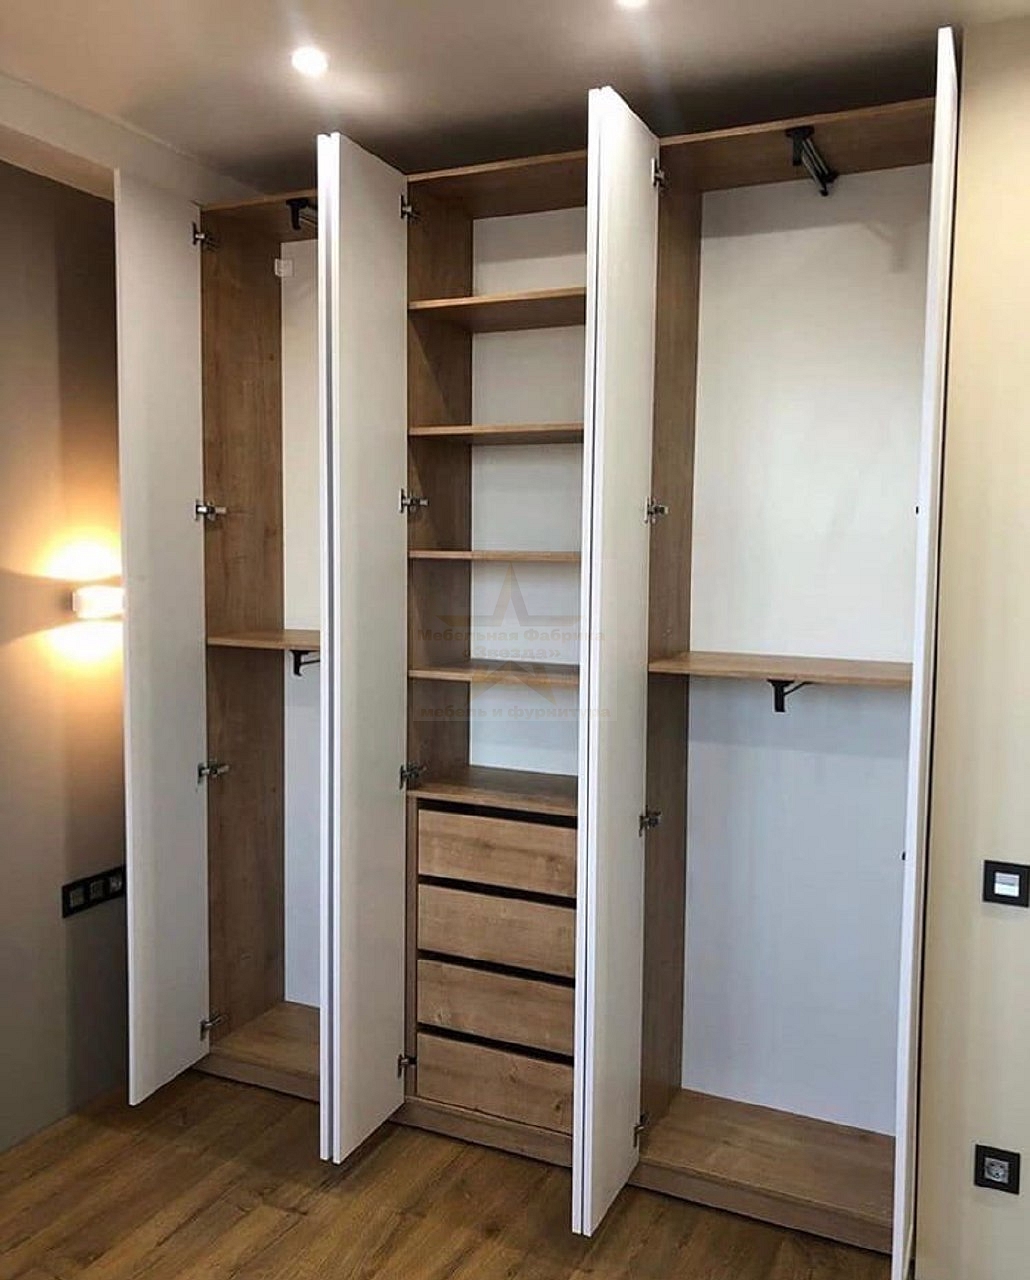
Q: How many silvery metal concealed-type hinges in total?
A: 12